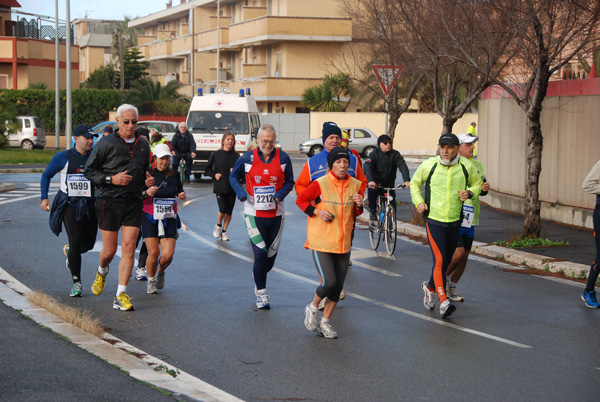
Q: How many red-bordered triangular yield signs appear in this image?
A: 1